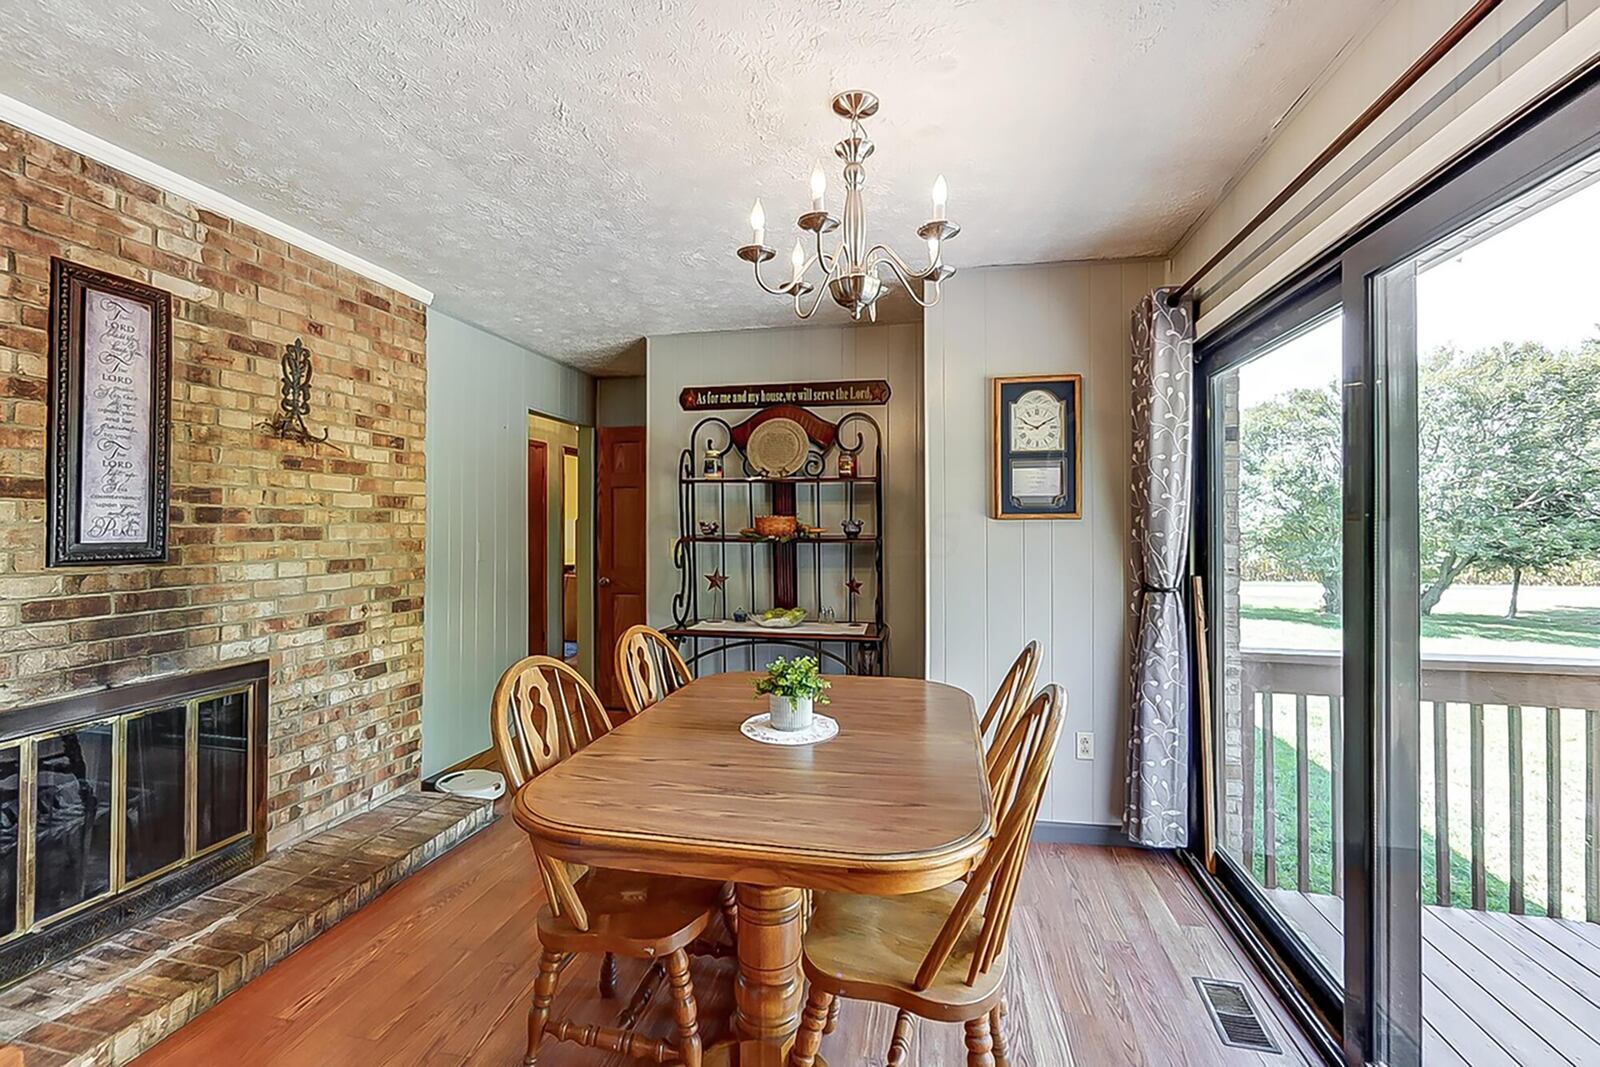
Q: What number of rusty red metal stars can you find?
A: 2